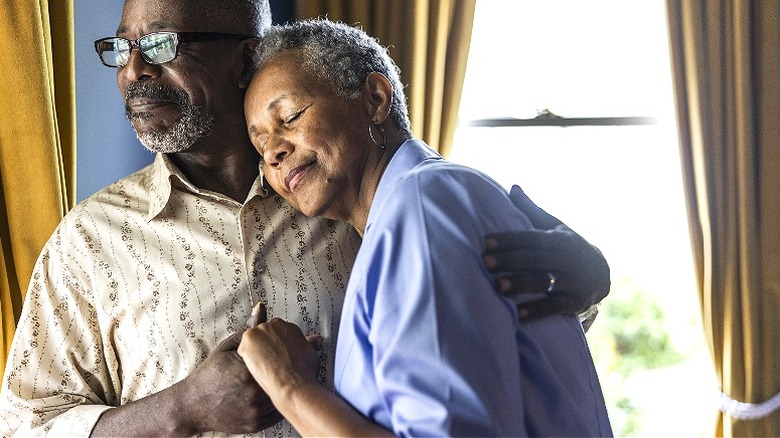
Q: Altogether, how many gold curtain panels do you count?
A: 3